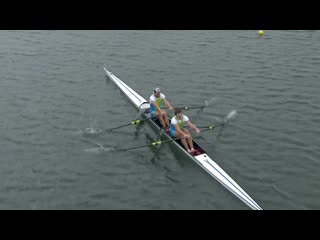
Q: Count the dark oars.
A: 4